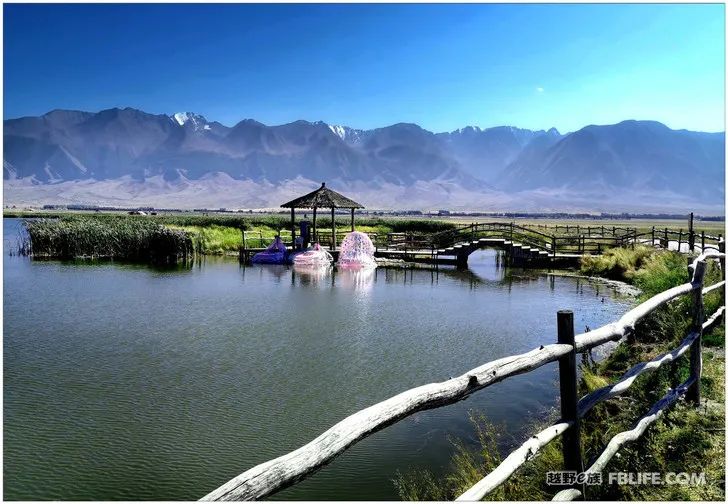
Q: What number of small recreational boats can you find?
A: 3